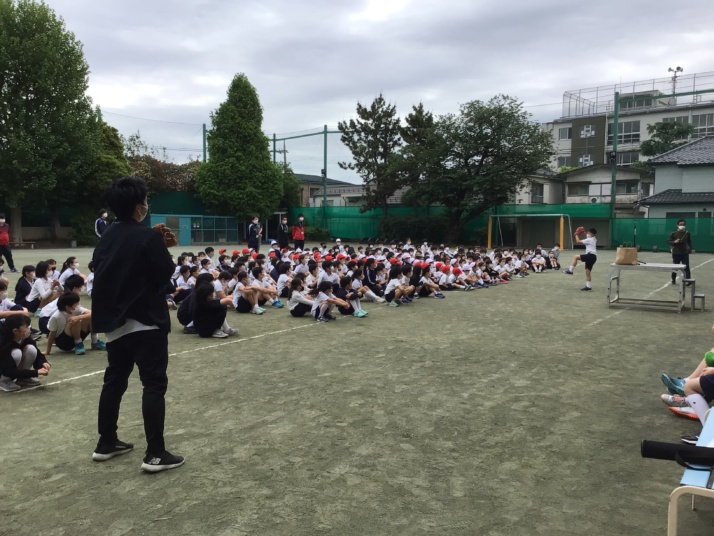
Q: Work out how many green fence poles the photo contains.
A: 4